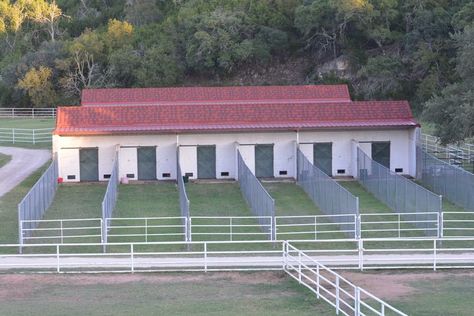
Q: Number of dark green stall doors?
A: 6